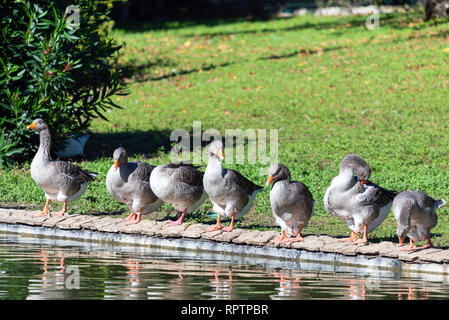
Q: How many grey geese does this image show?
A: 7